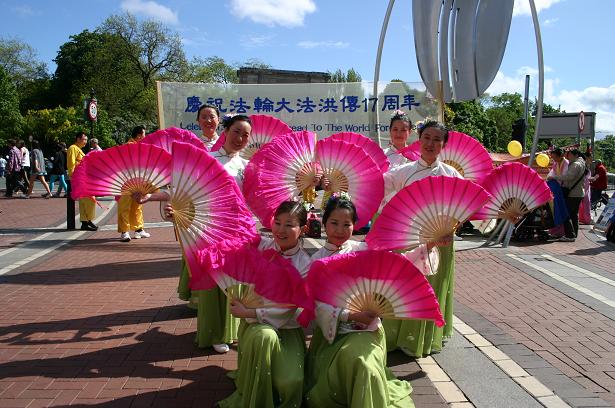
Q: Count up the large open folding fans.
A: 12